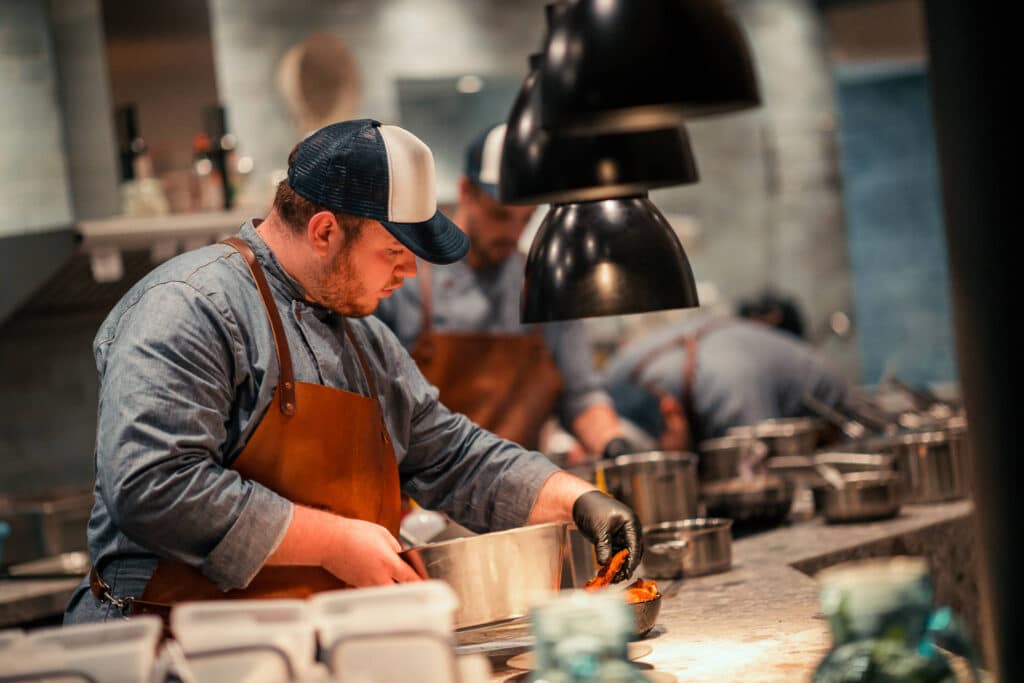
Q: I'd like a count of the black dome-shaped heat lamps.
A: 3